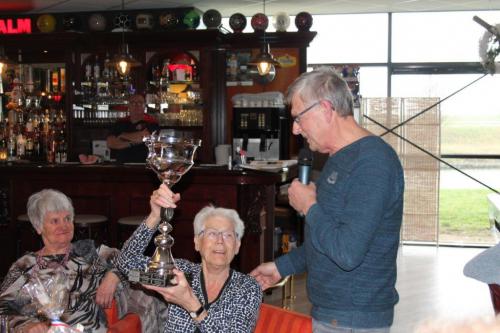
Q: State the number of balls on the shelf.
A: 12